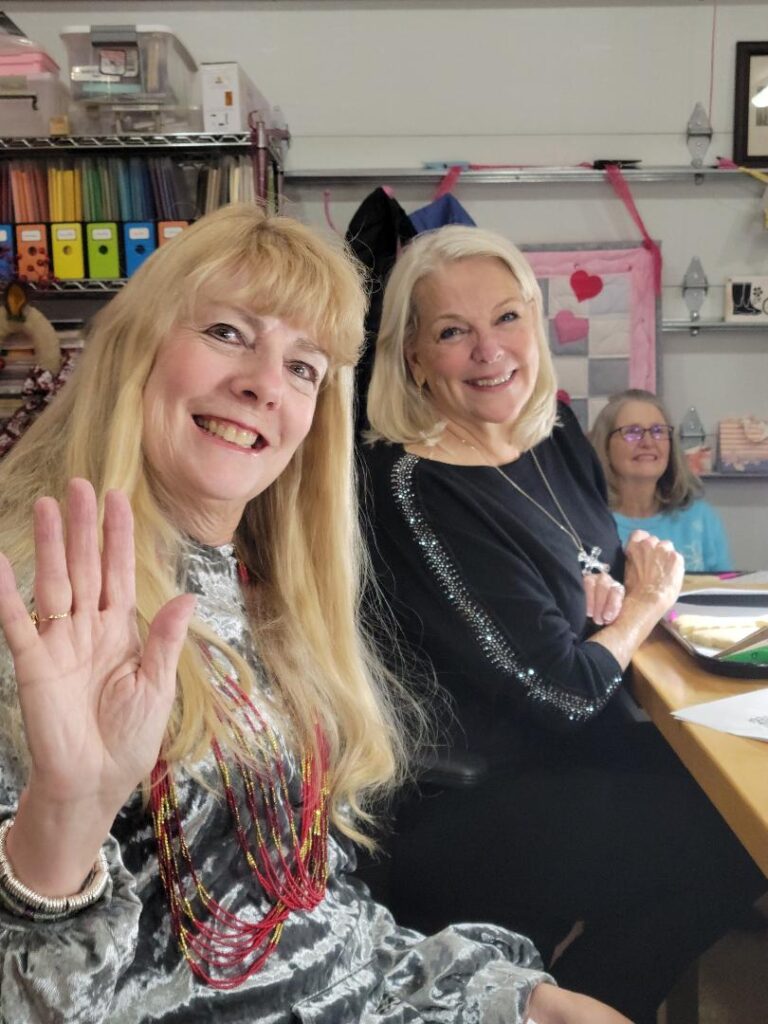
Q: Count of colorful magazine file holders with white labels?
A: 6